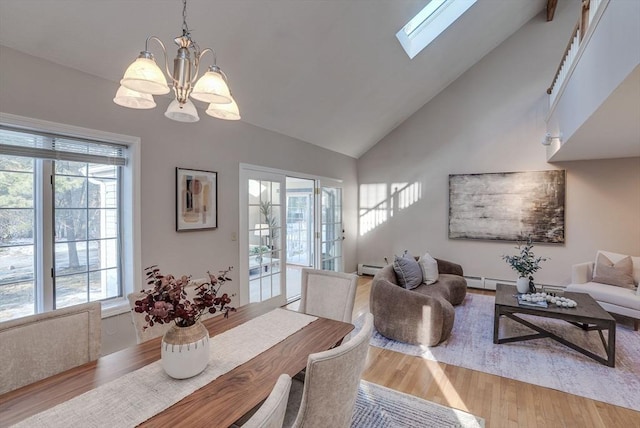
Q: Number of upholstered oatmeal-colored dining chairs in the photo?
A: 5